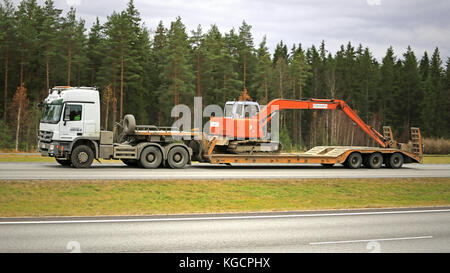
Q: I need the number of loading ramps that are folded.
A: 2